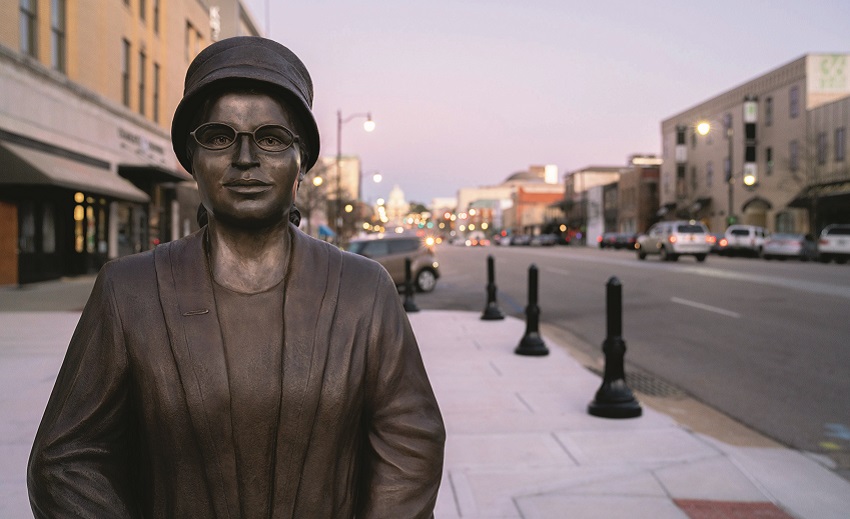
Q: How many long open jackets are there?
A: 1